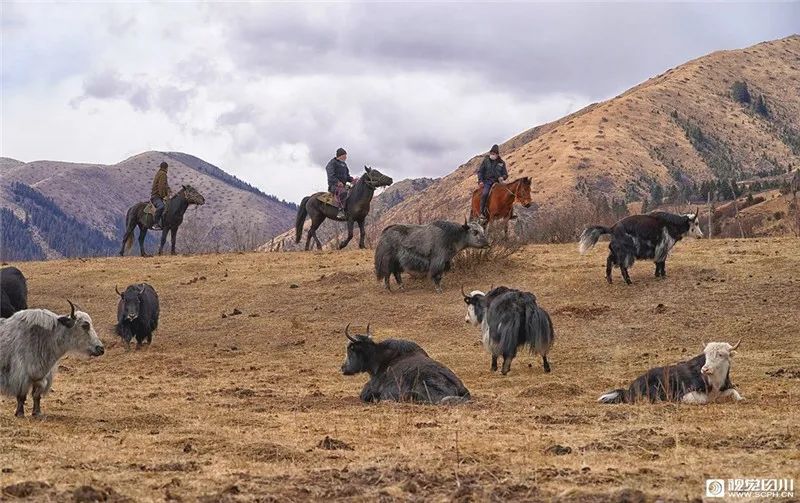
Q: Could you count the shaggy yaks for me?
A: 8